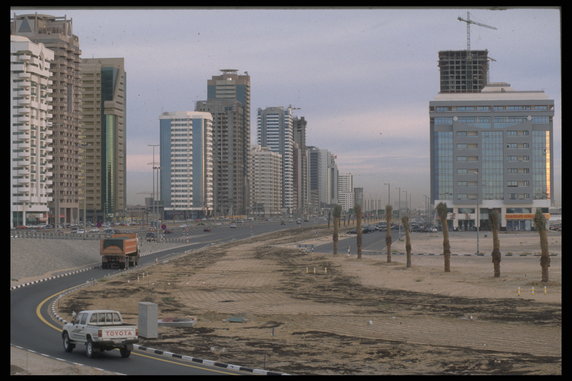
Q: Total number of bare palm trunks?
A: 7